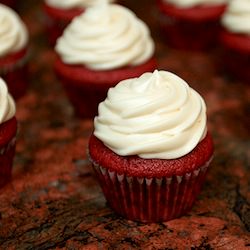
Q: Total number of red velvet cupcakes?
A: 7